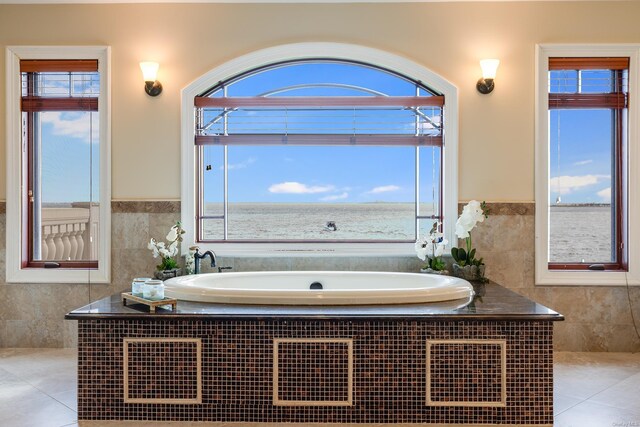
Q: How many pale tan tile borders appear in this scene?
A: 3